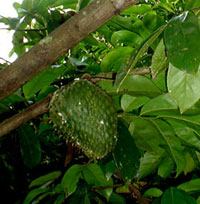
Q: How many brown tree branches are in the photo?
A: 2